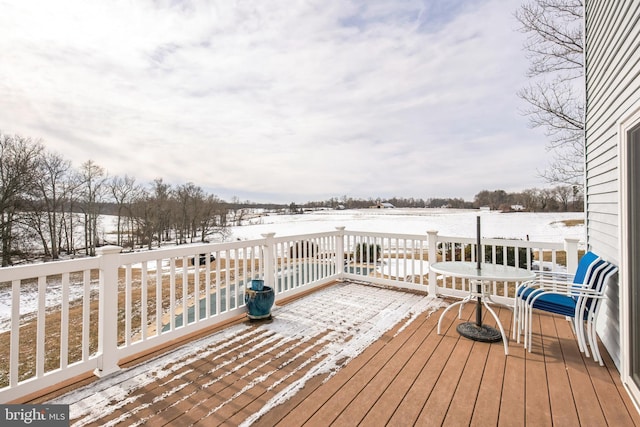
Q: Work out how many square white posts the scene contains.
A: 5